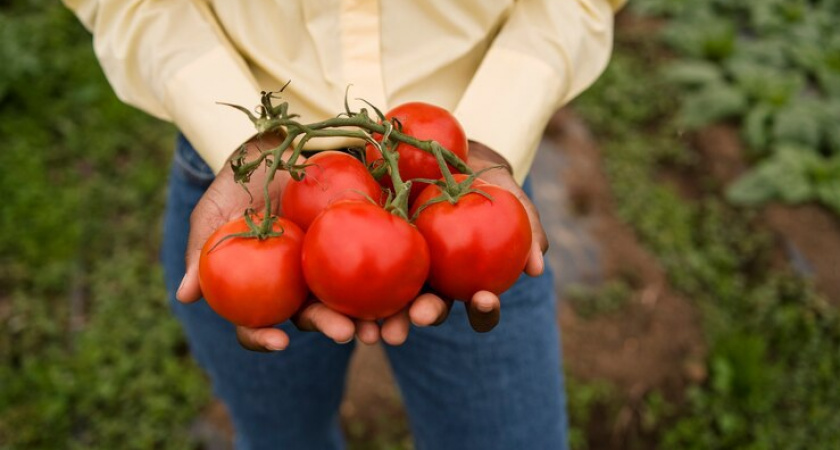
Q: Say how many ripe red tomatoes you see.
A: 5